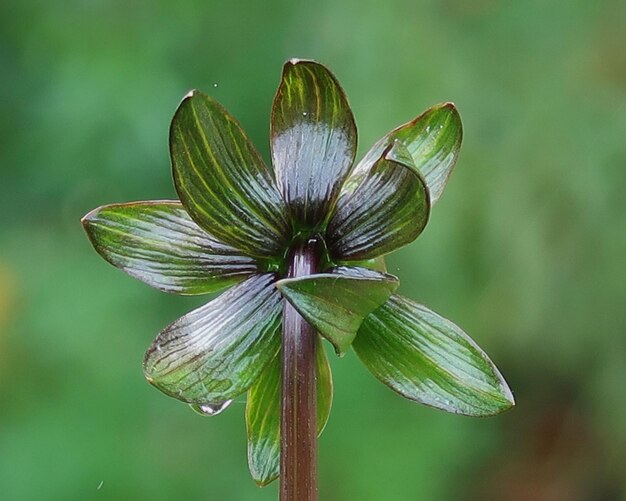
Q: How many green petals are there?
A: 9